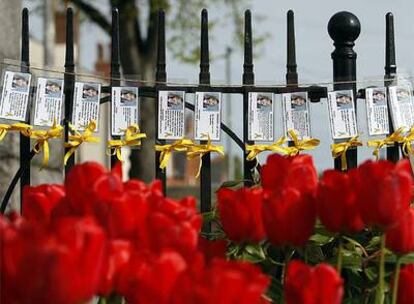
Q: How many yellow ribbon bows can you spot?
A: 11